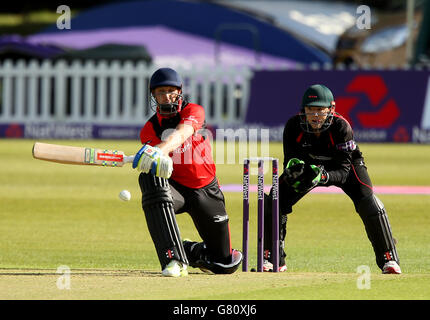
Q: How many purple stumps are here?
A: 3